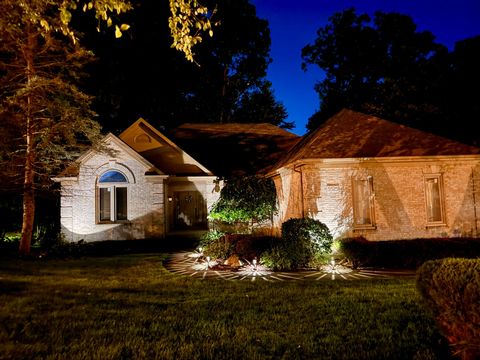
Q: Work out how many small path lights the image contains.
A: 4